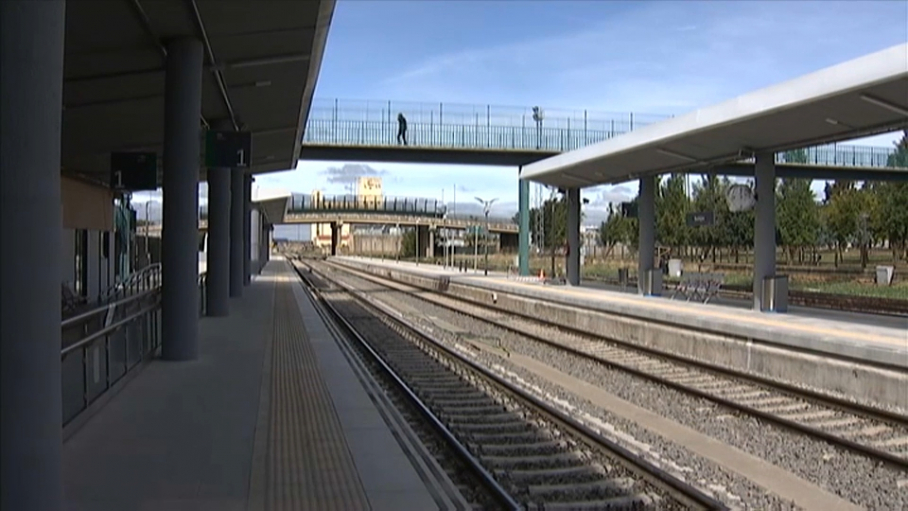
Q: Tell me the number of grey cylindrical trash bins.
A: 2